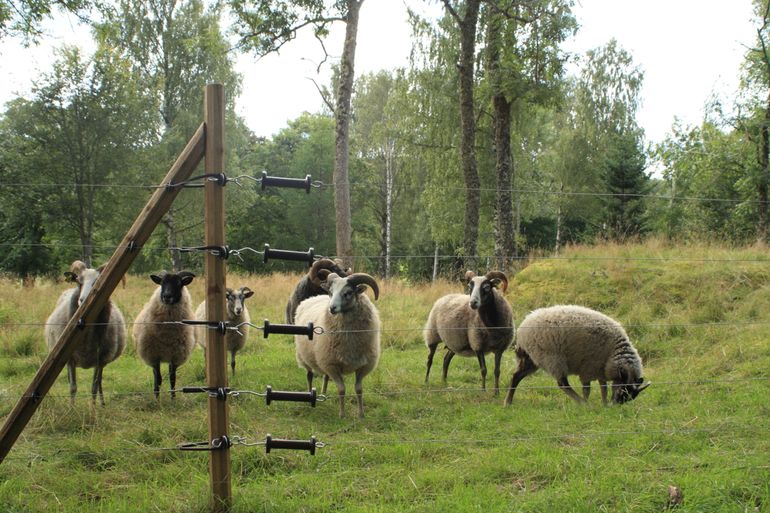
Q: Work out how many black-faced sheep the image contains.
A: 2